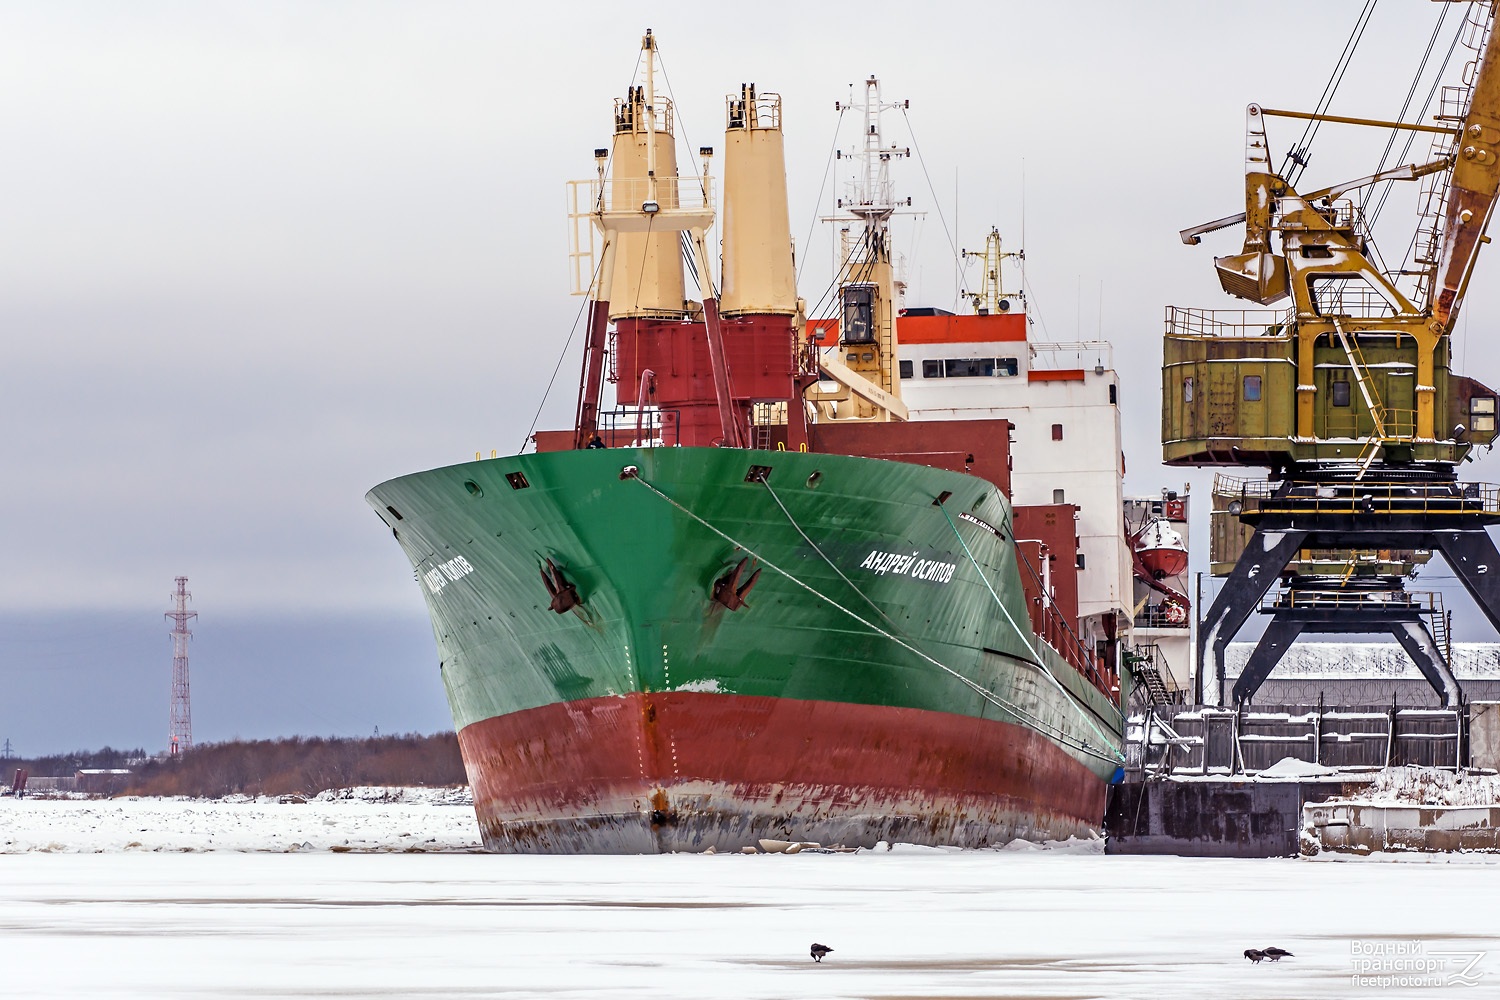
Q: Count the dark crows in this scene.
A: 3